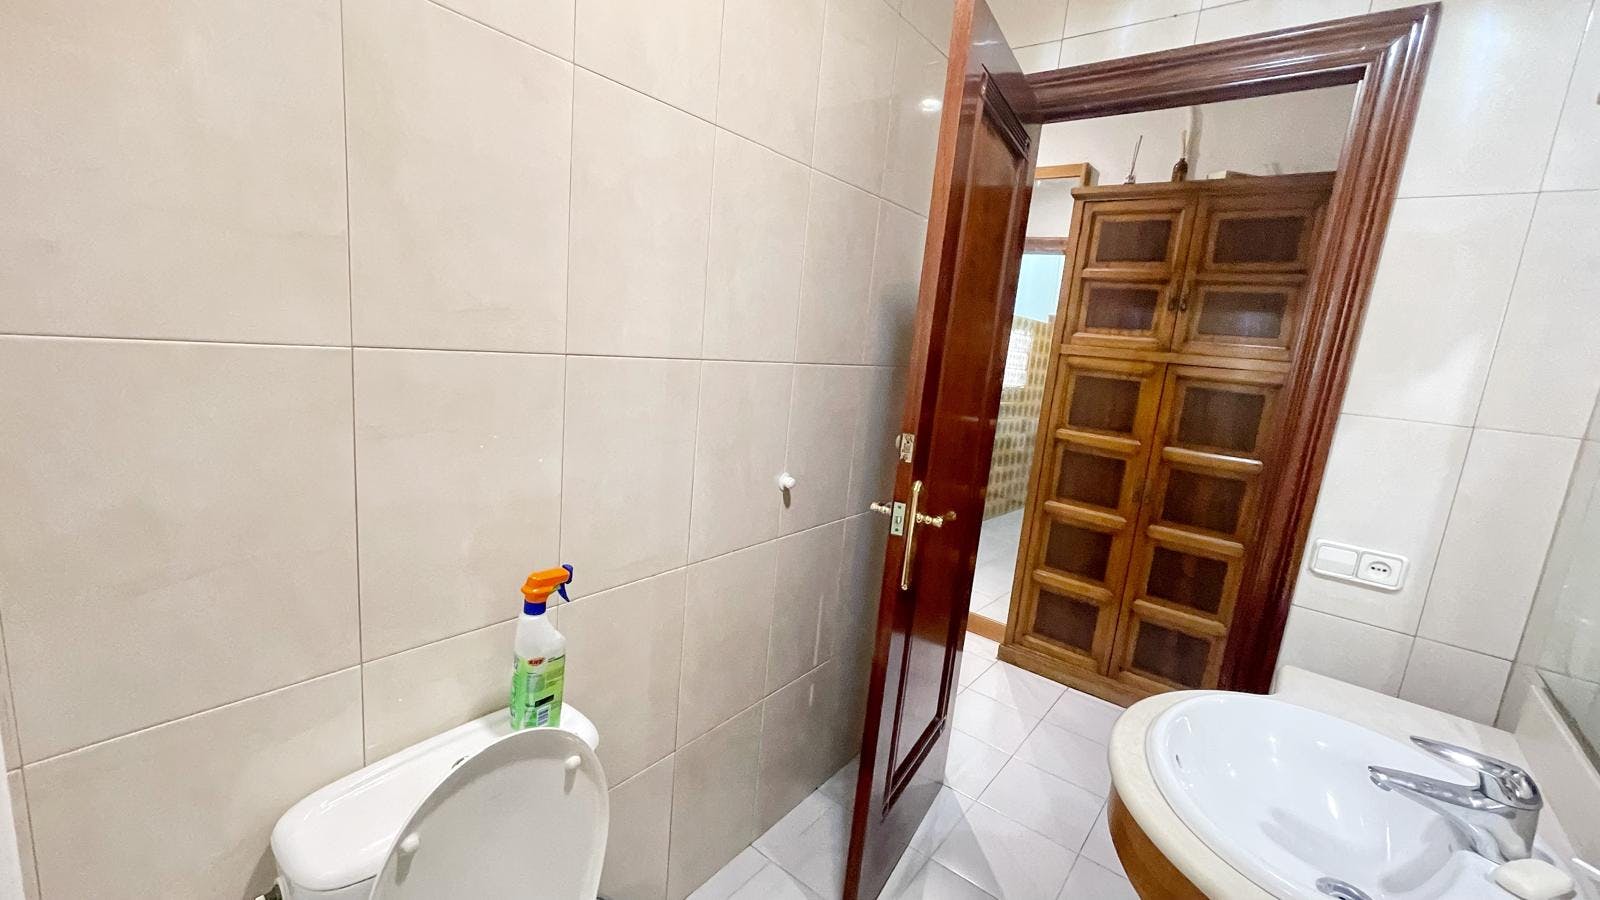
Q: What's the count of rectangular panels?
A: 12